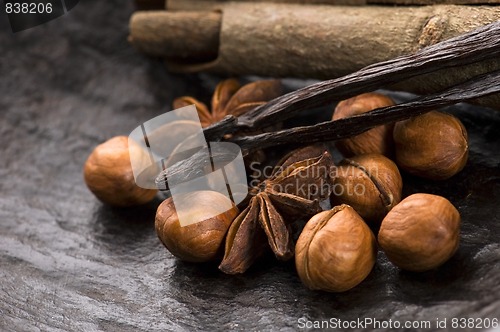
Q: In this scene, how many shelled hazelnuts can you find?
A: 7